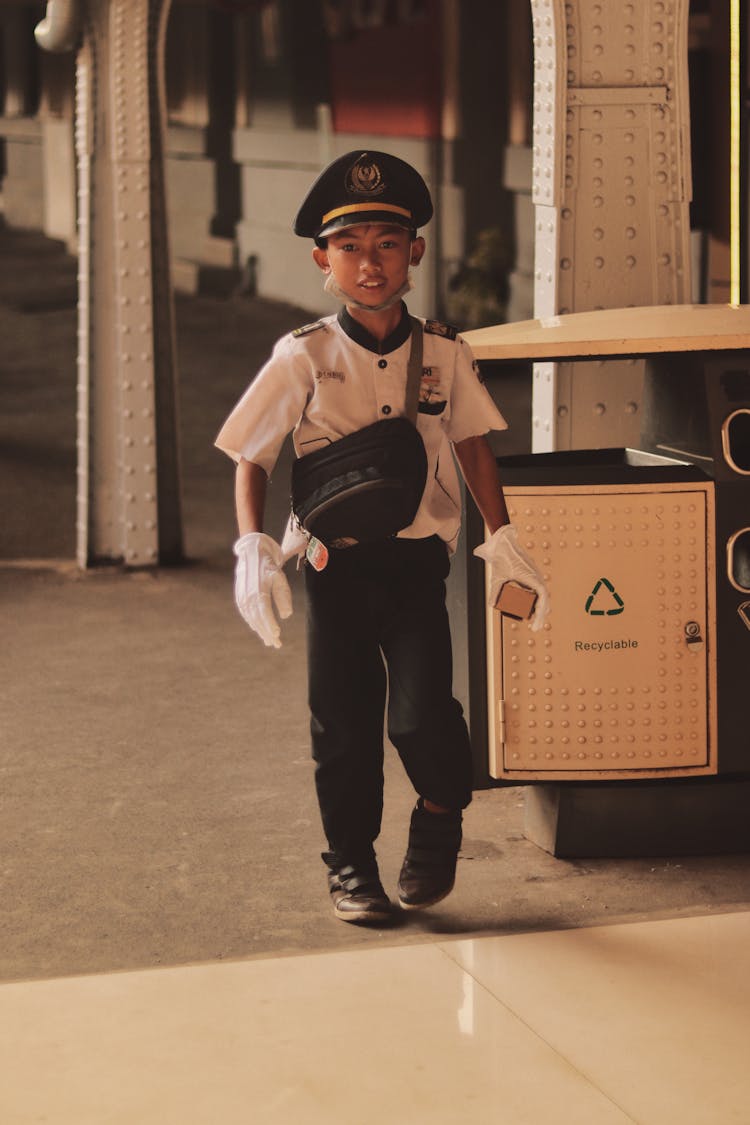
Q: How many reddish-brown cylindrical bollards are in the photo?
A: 0